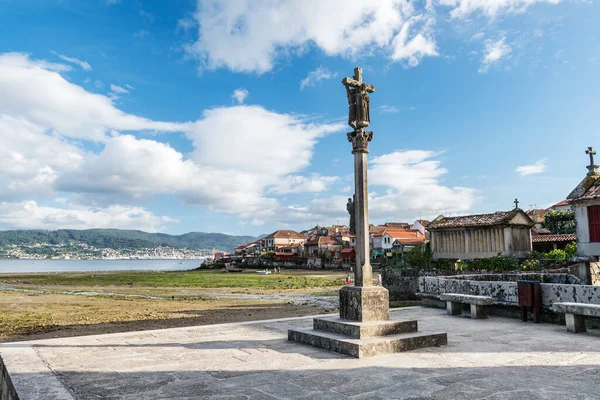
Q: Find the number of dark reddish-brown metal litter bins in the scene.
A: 1